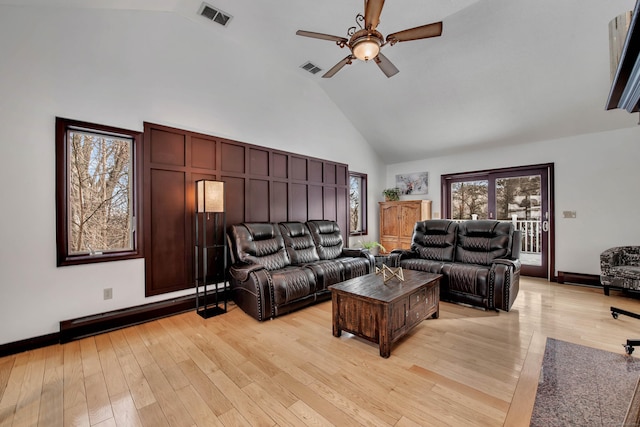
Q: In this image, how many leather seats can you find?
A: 5